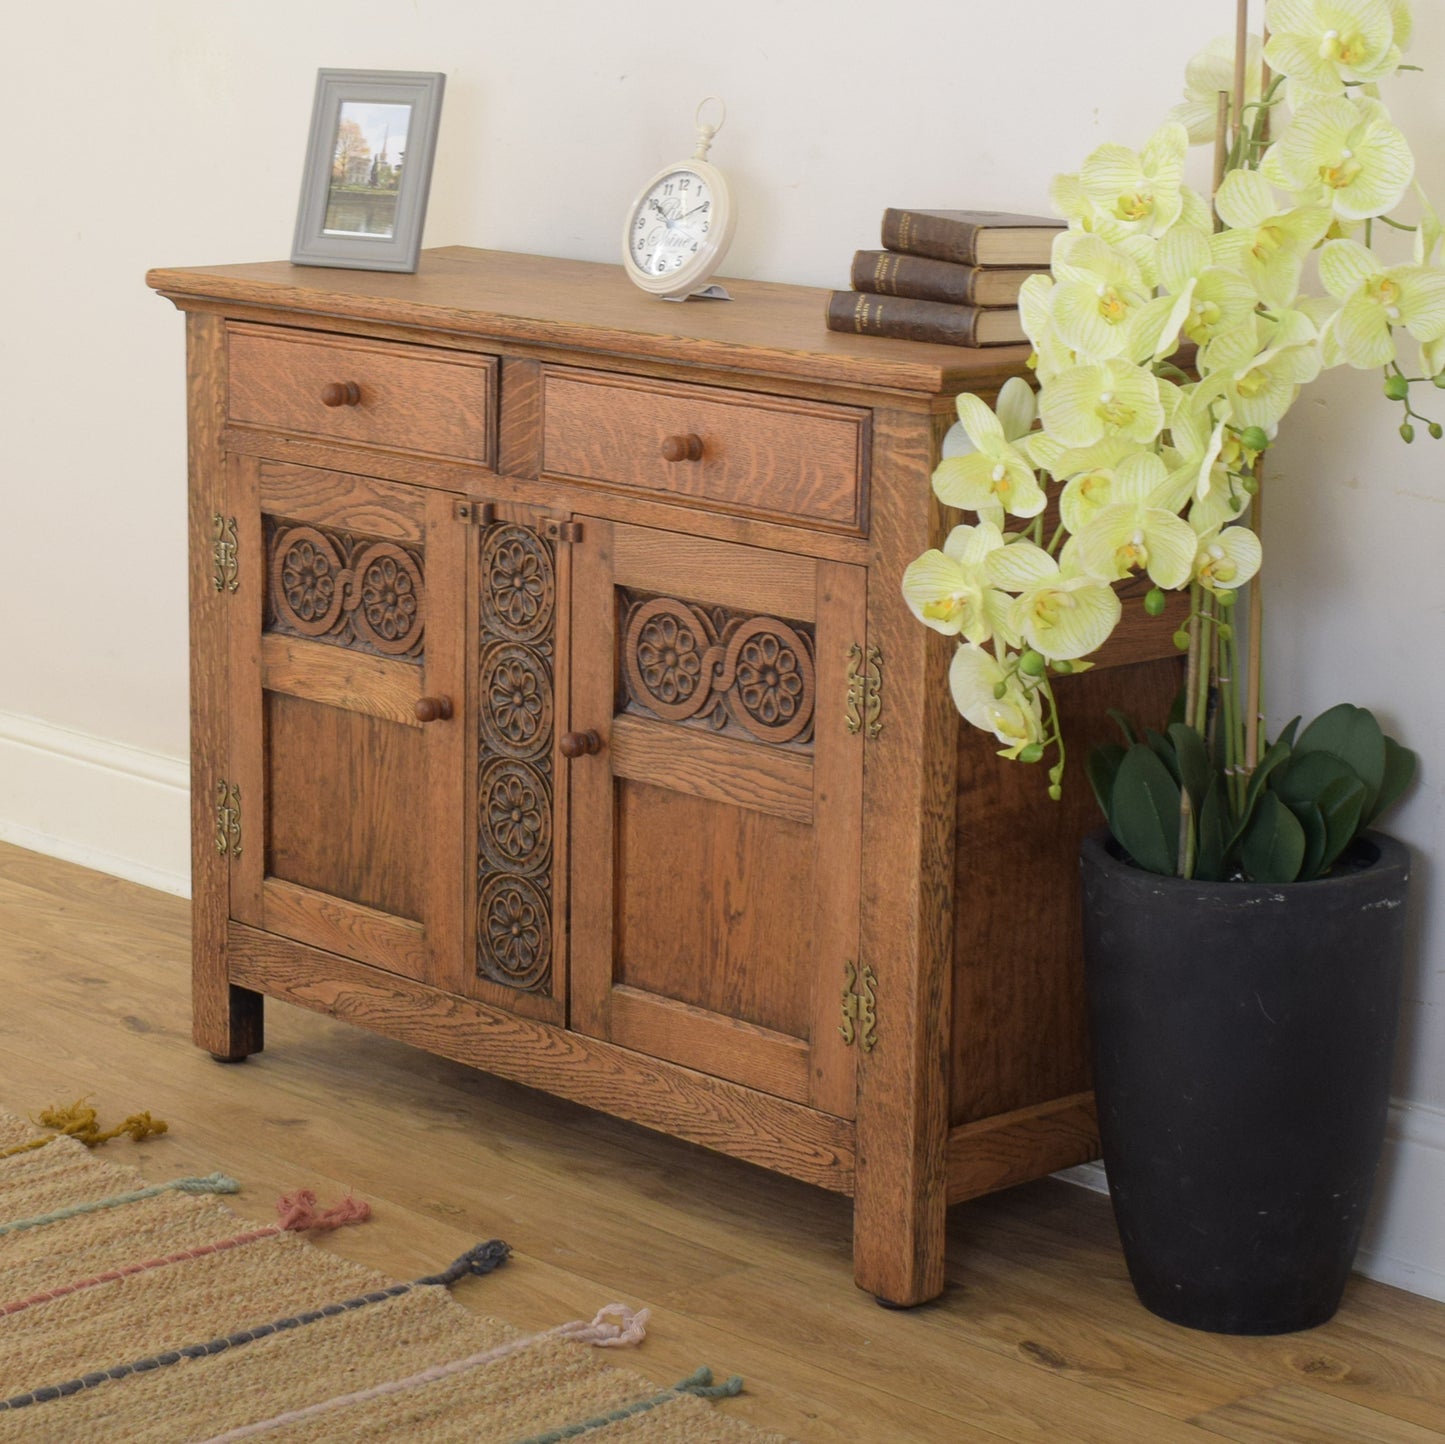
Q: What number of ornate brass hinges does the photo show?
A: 4